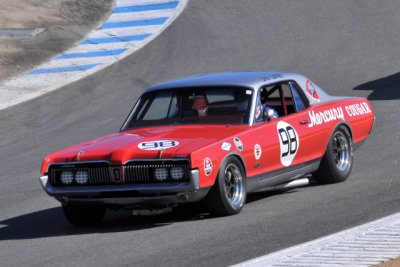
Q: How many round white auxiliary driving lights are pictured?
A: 4